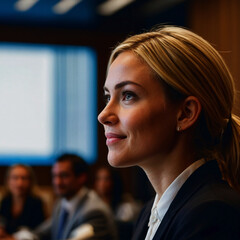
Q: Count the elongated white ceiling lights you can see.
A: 3